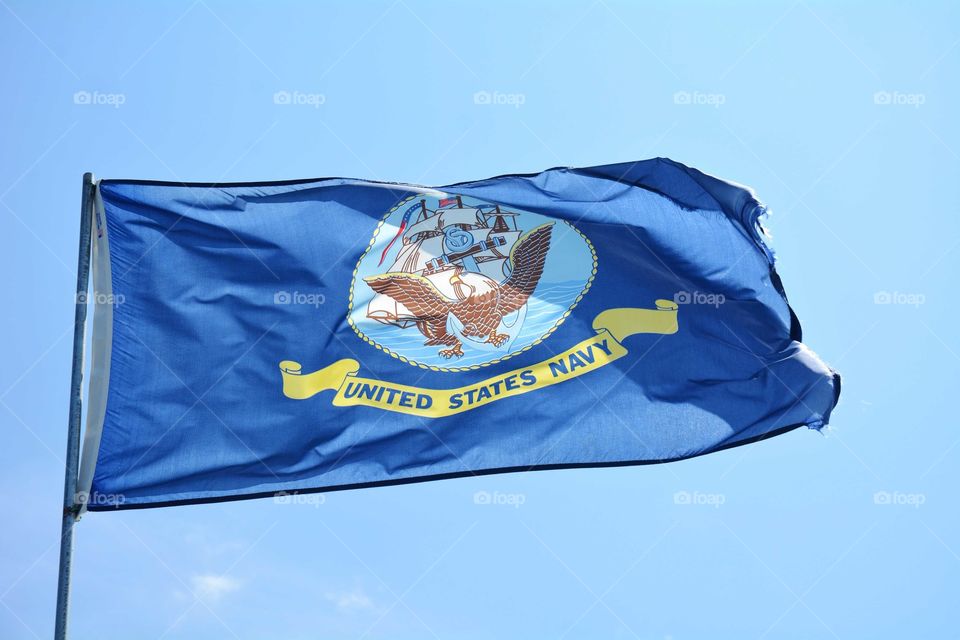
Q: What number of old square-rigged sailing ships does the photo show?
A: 1